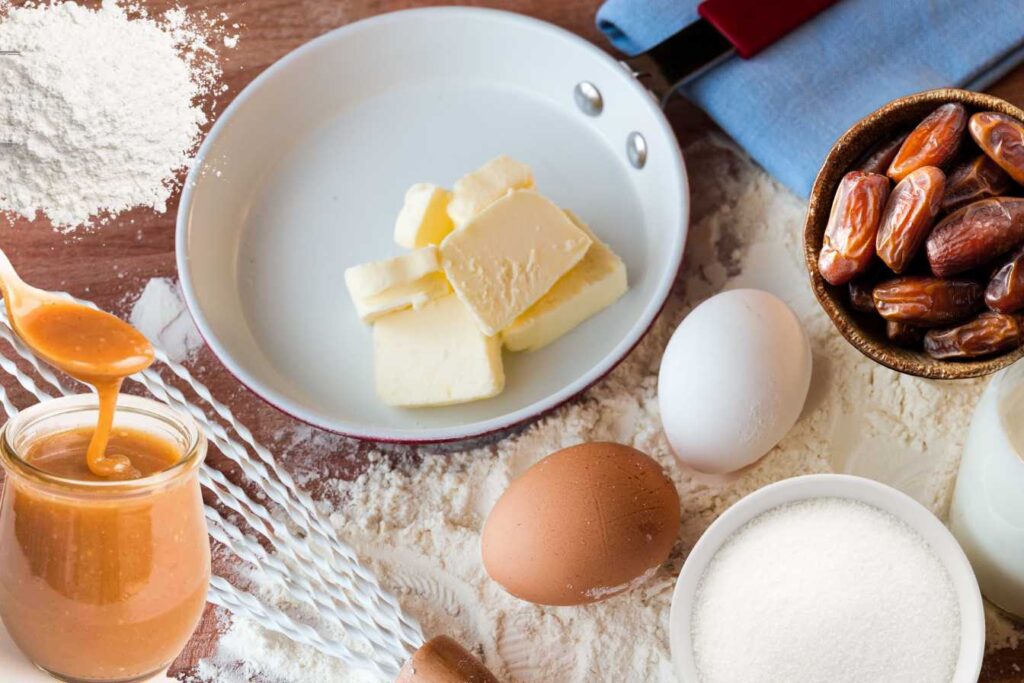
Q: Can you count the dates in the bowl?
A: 12